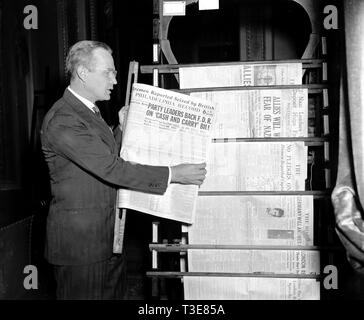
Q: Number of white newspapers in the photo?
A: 7